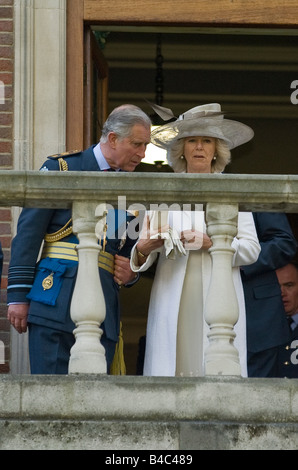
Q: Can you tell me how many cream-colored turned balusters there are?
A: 2